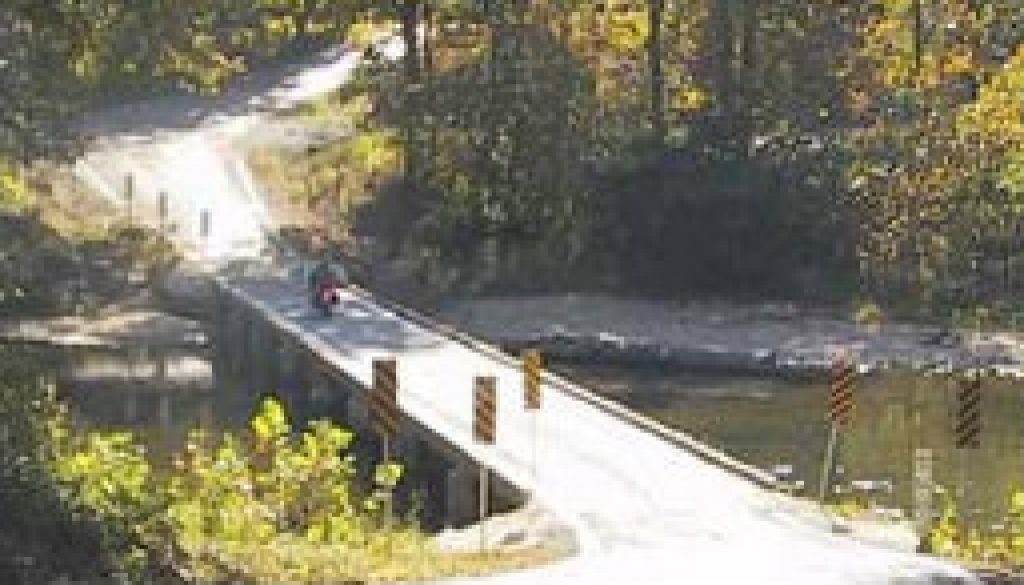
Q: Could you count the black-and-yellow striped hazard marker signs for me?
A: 5